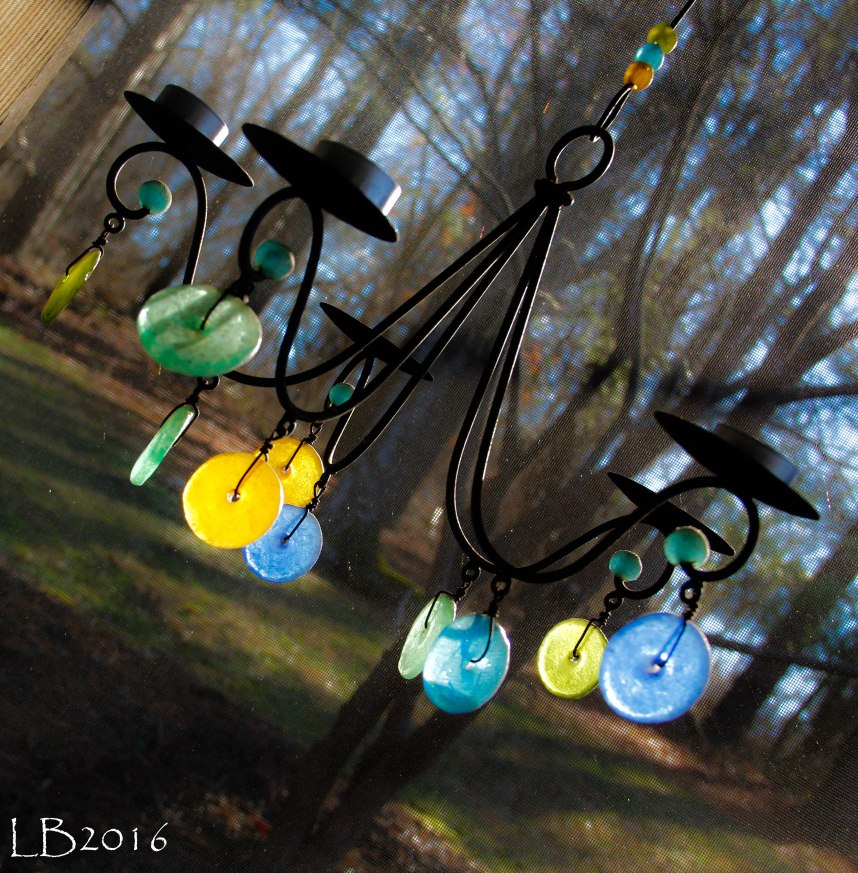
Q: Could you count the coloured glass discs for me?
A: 10